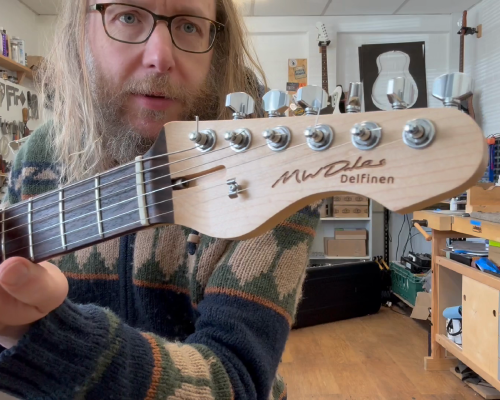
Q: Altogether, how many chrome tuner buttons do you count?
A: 6